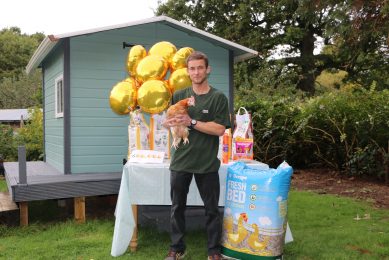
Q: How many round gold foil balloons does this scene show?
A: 7